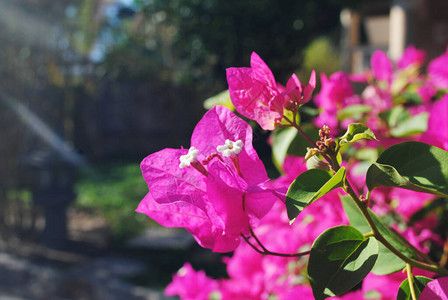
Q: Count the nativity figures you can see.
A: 0